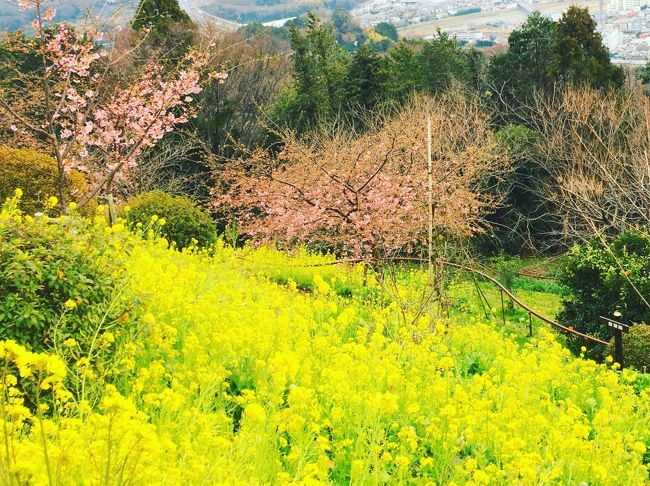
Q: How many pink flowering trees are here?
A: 2